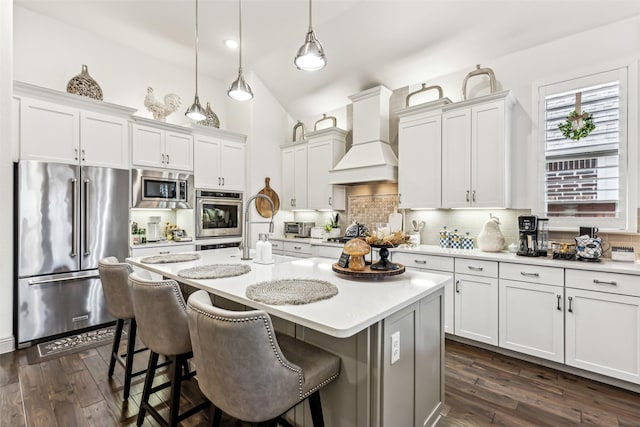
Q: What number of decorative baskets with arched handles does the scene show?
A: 4